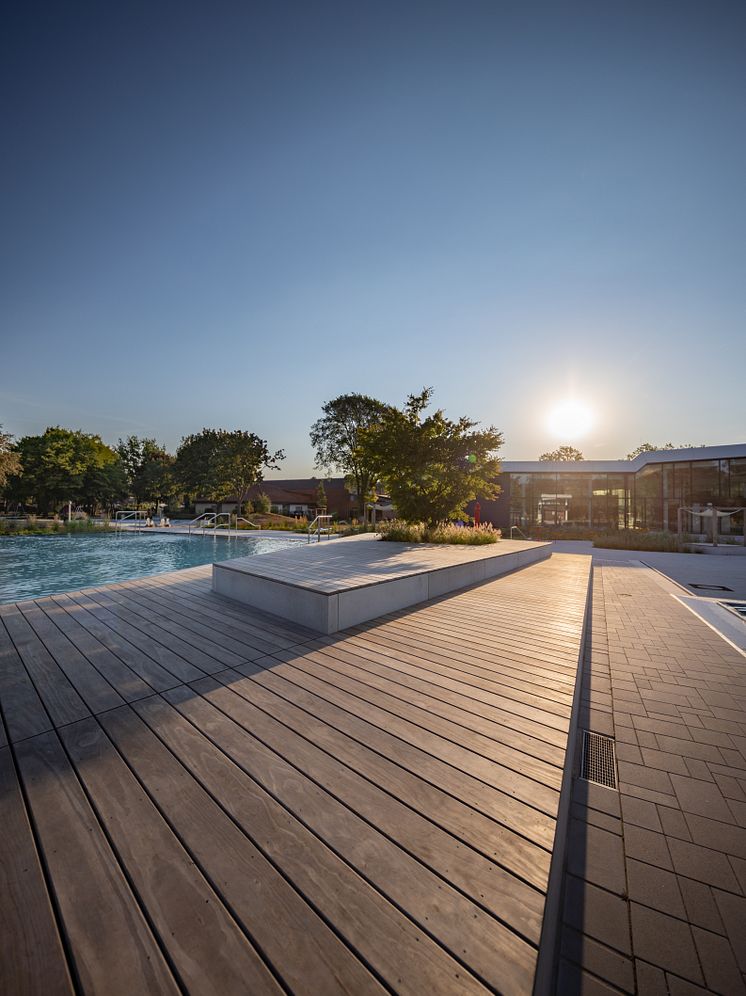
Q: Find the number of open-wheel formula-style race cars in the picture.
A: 0